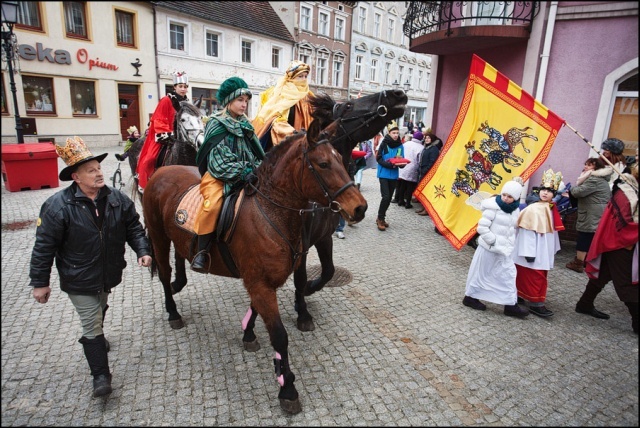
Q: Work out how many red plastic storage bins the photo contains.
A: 1